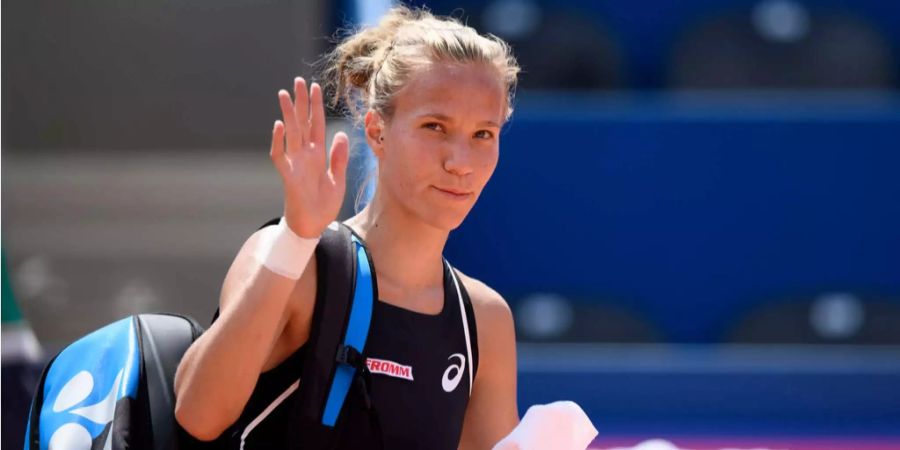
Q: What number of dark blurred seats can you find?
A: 4